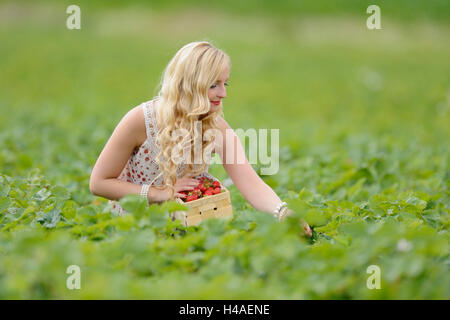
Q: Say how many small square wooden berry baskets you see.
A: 1